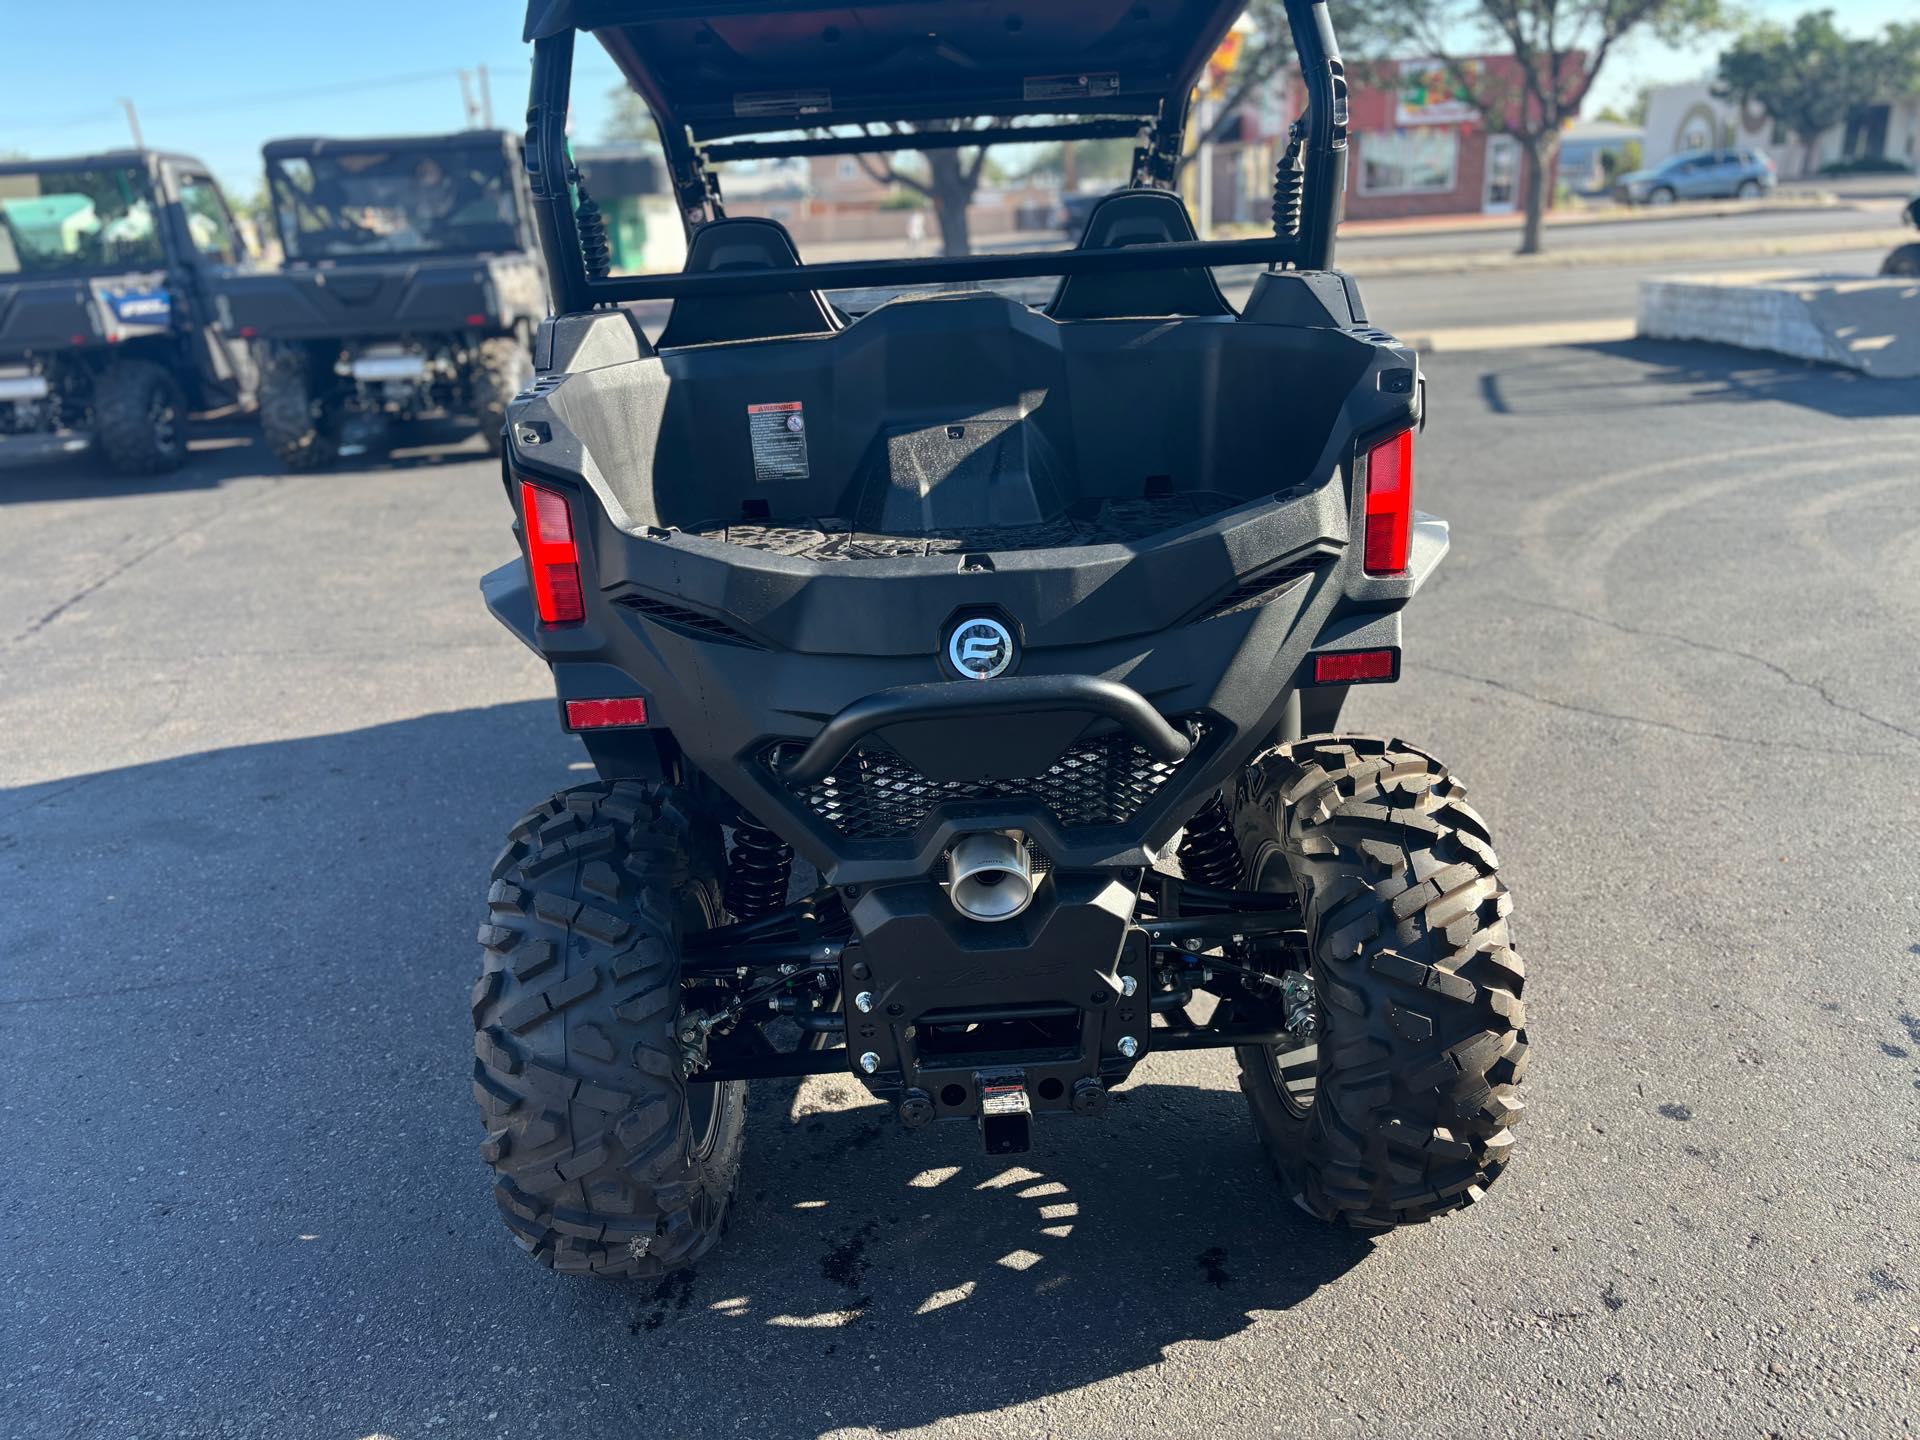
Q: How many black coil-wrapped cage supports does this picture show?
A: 2